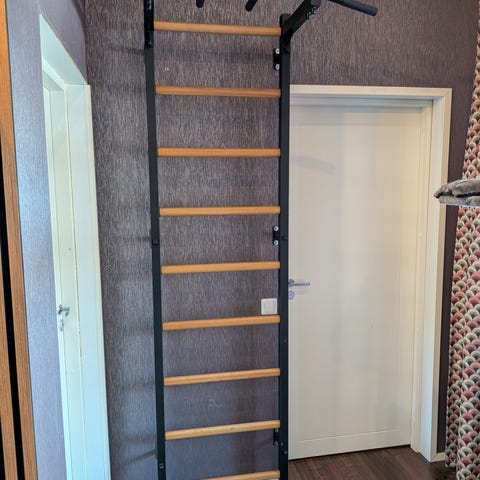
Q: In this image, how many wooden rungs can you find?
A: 9